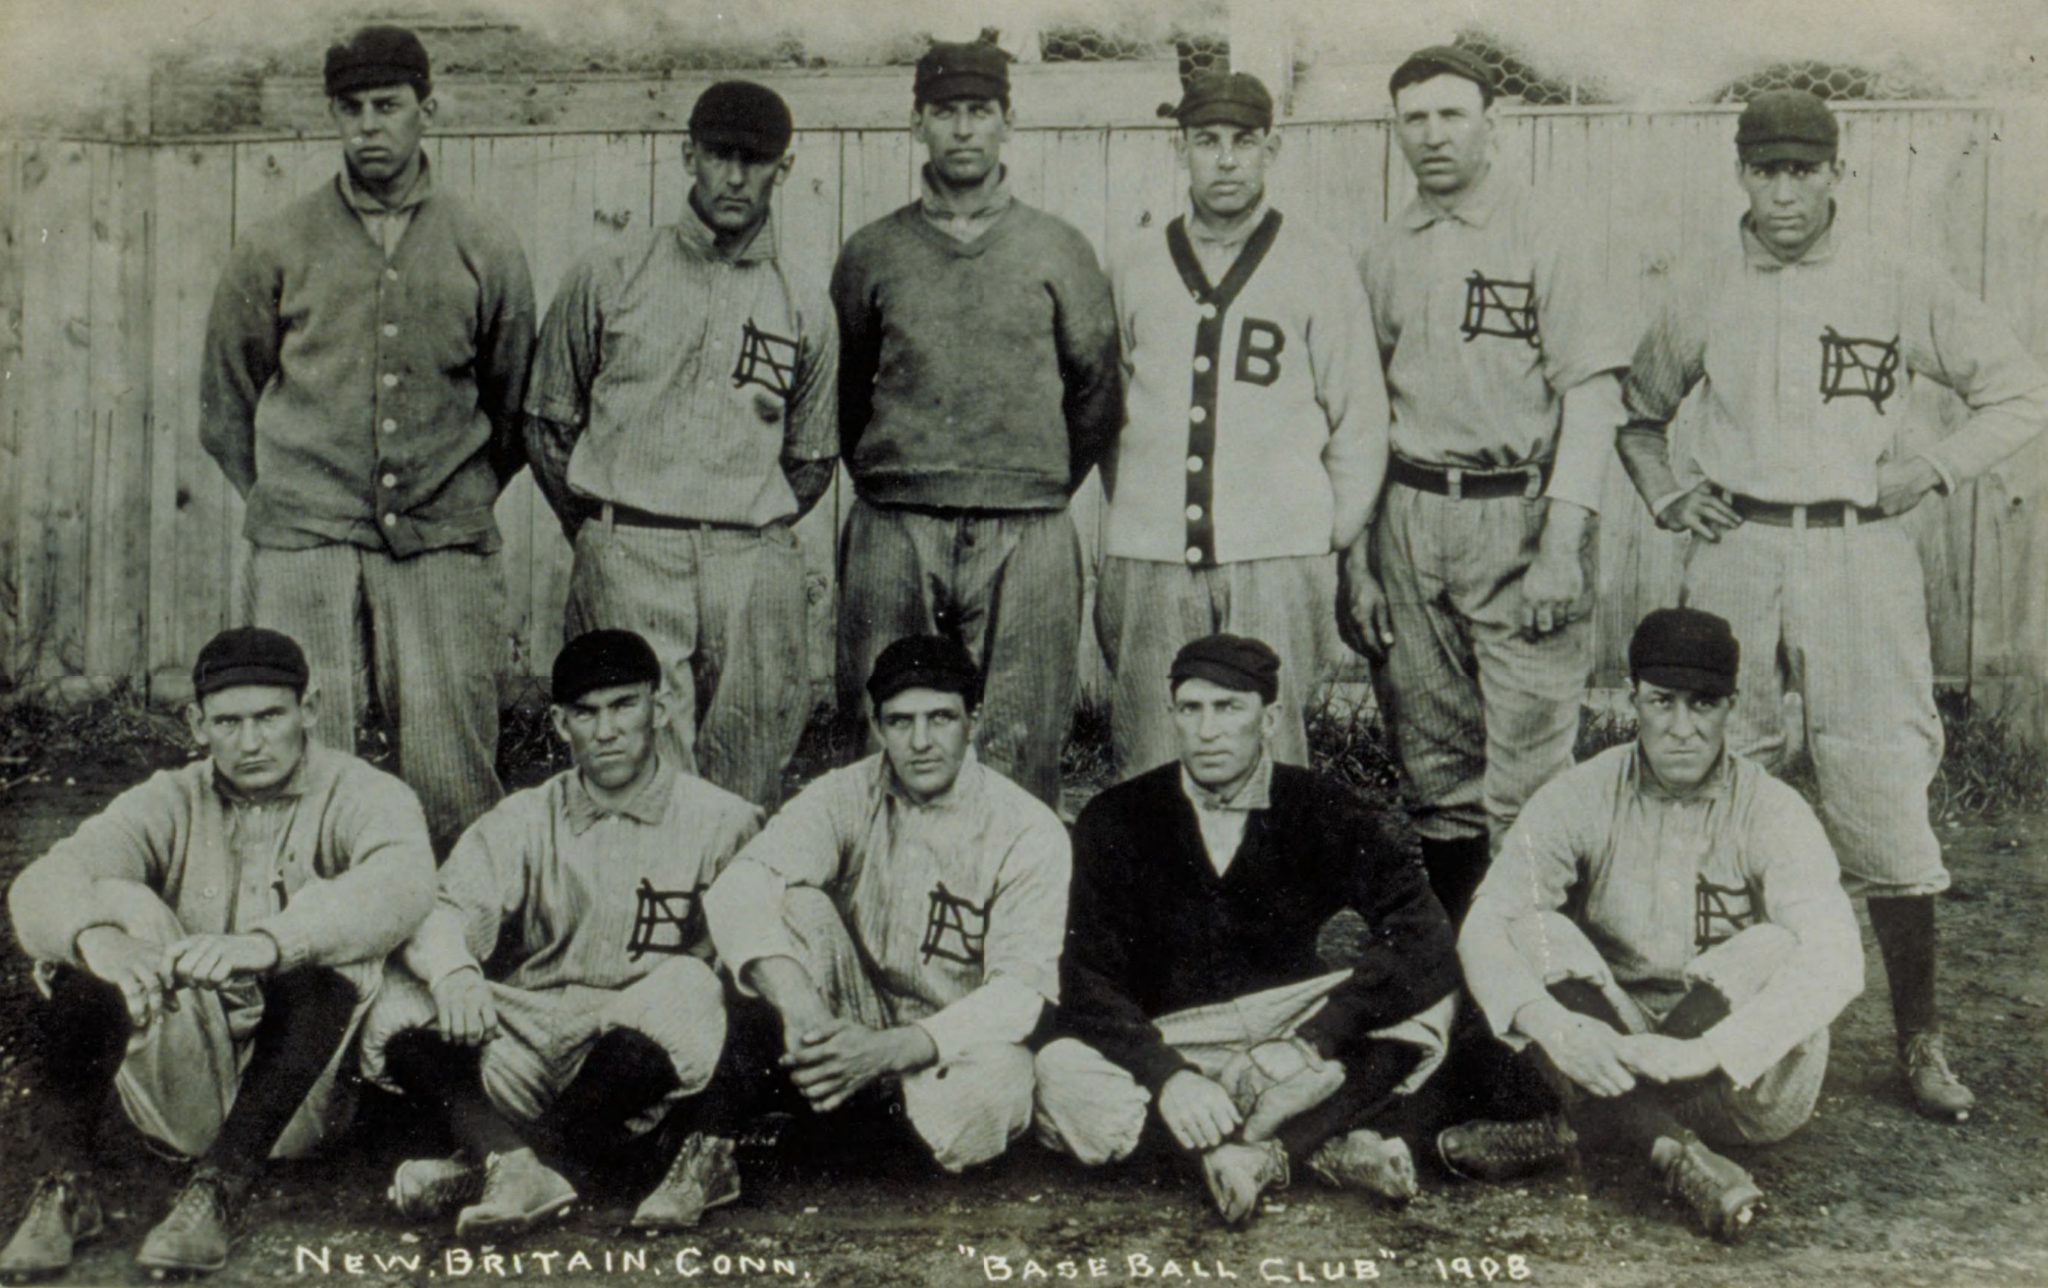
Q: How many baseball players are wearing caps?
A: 11